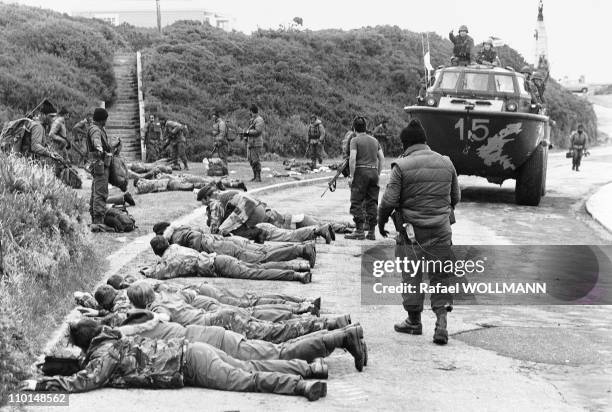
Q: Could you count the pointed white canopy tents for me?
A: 0